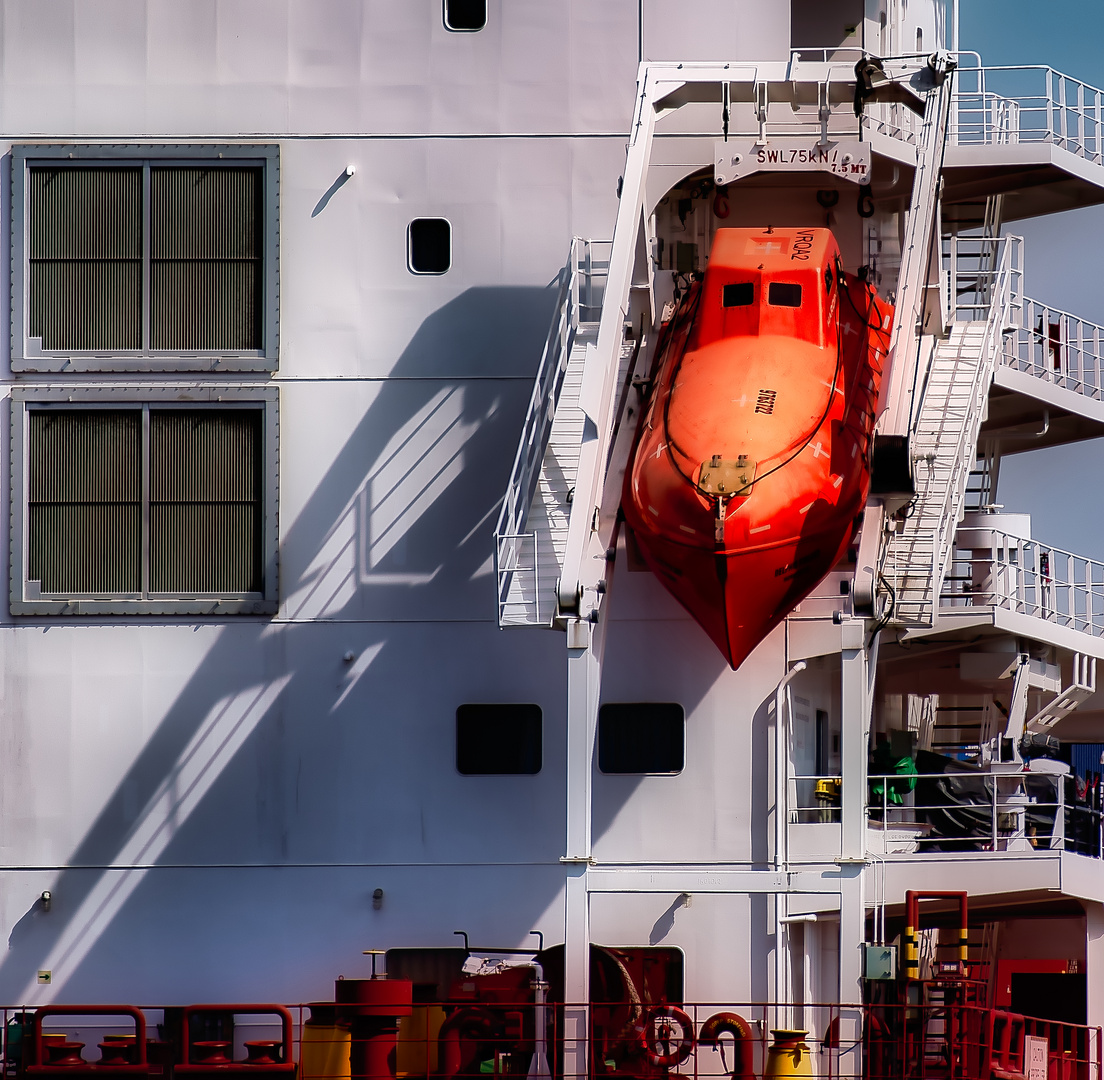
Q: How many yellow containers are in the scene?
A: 3